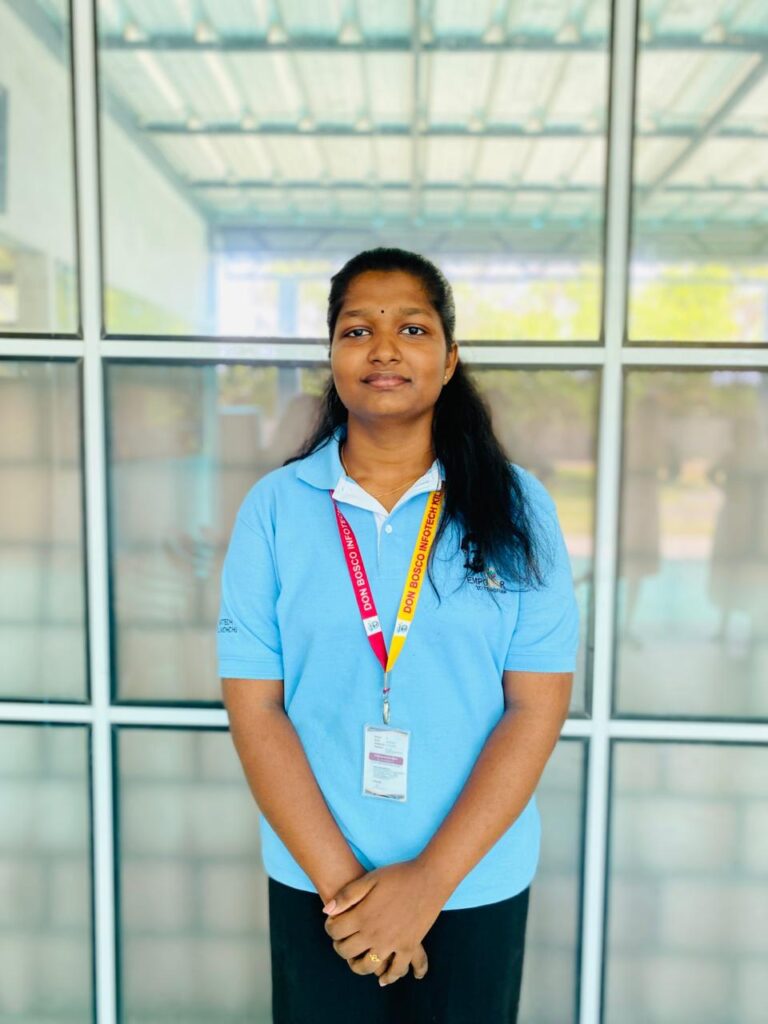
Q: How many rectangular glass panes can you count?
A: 9